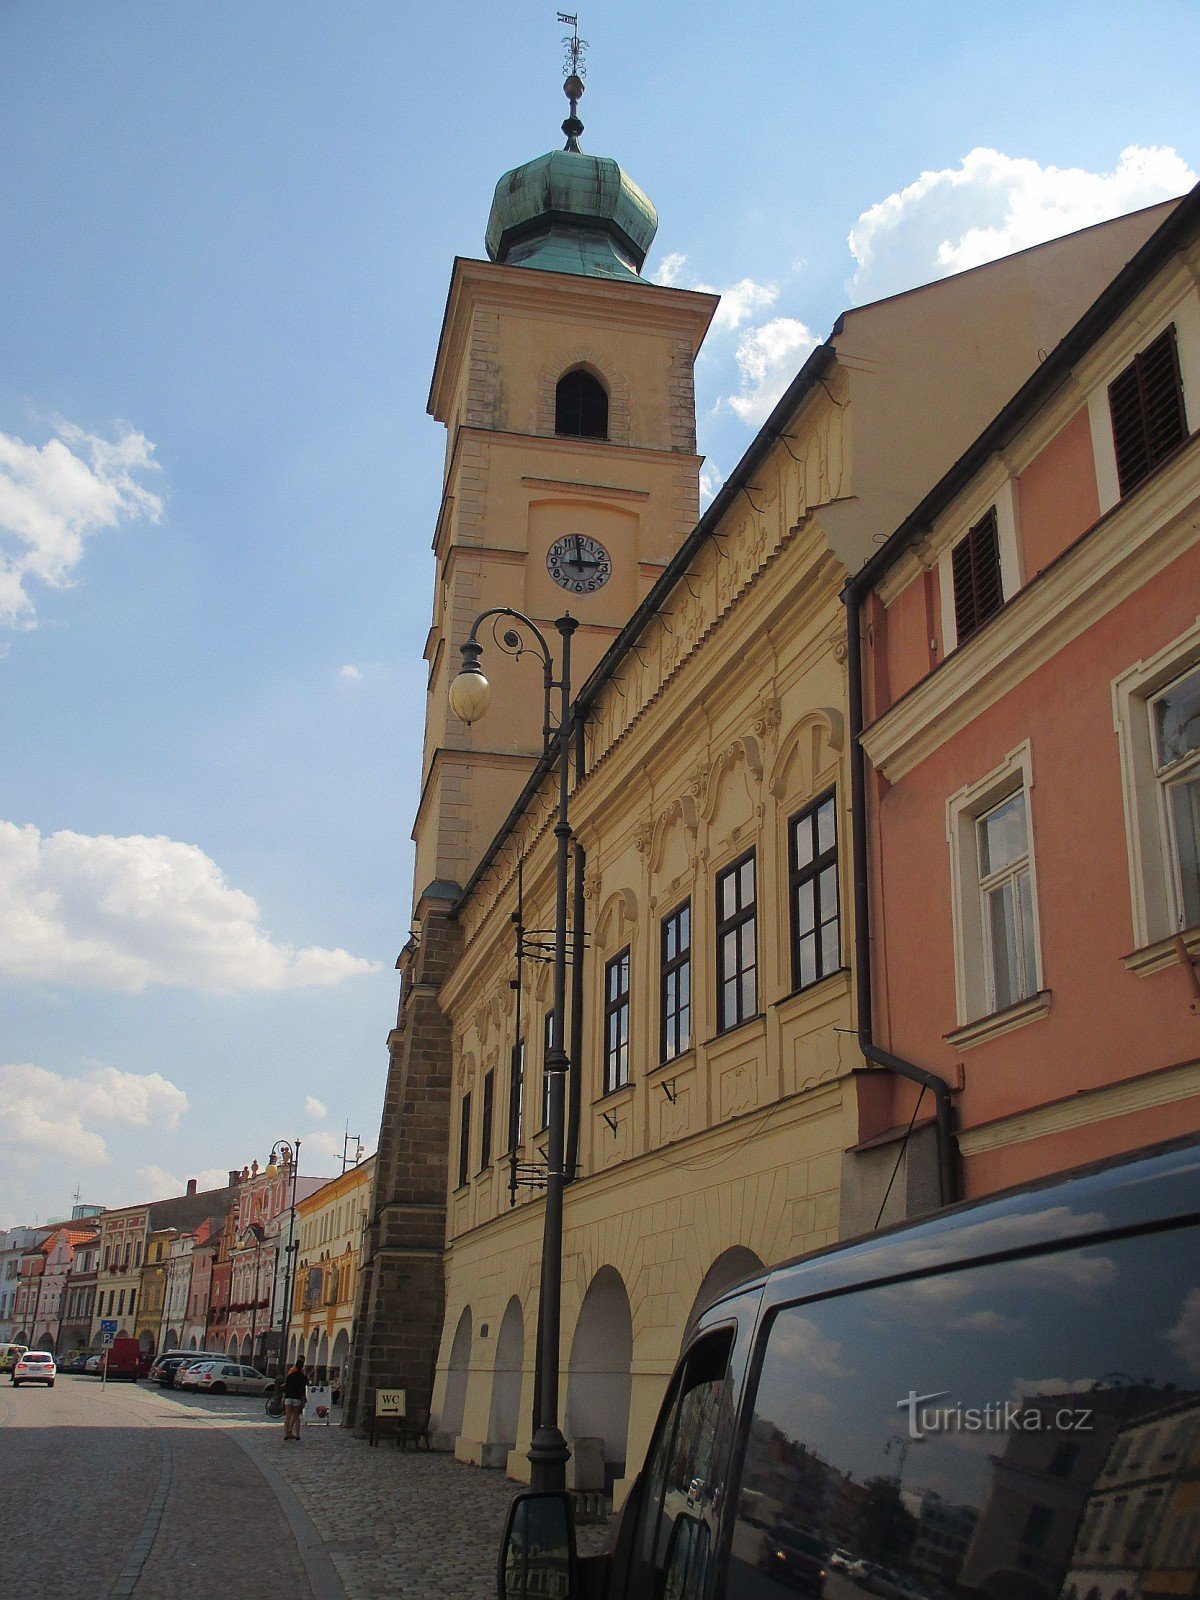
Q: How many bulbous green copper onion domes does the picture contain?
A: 1